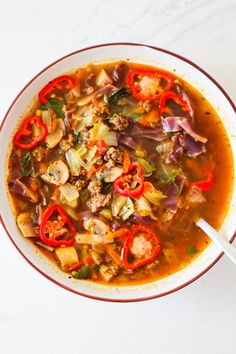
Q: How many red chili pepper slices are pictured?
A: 8